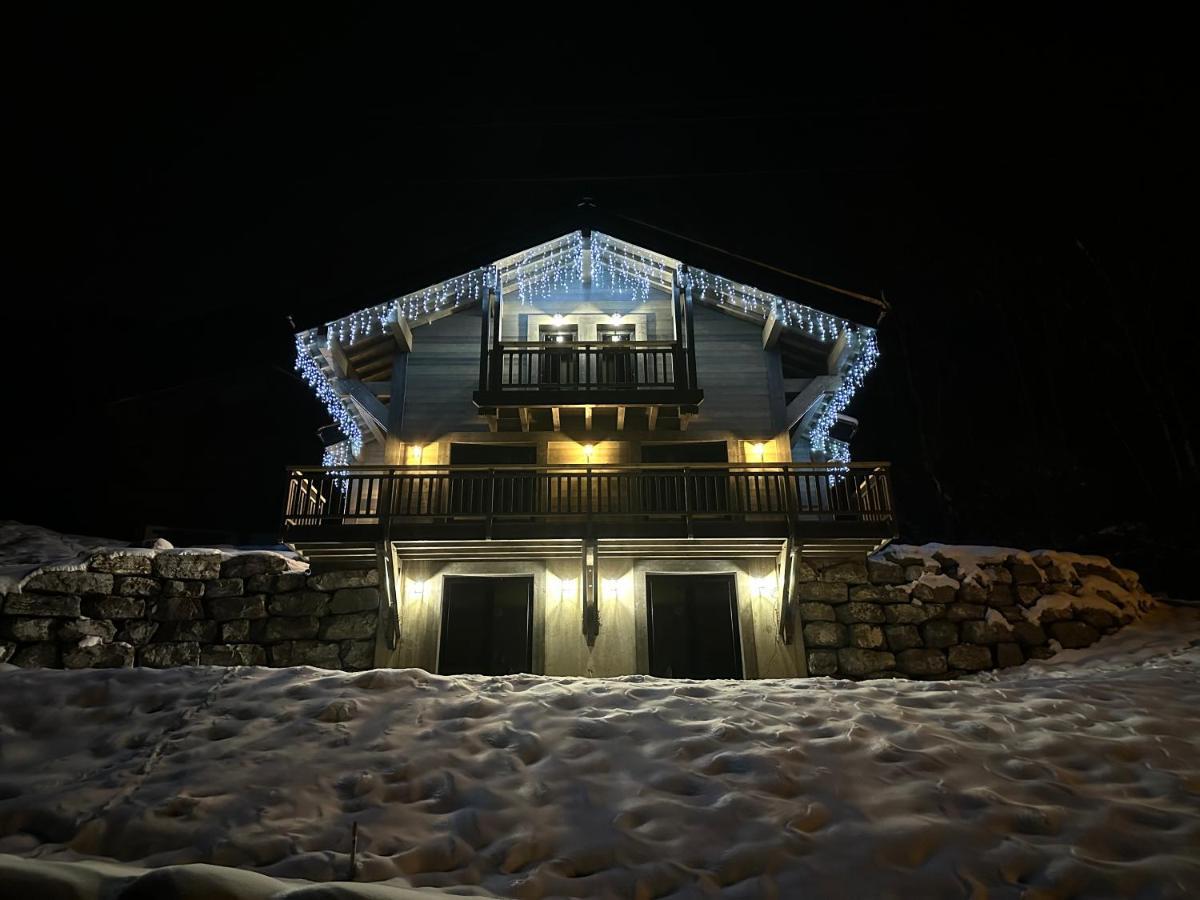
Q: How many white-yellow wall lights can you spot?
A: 9